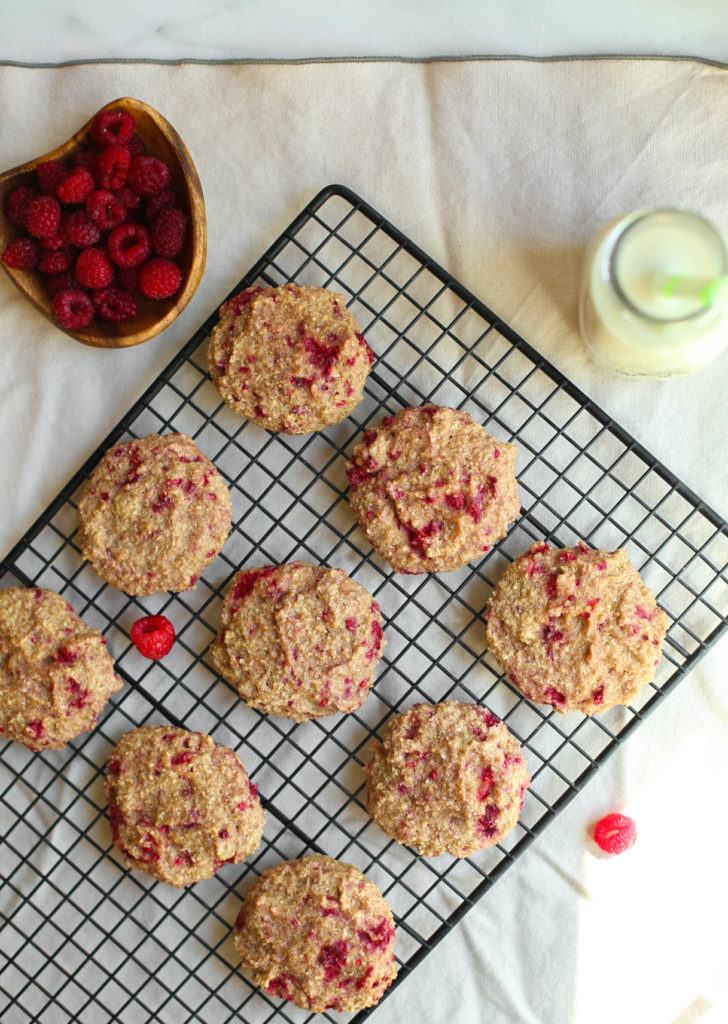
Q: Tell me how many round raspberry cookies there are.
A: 9